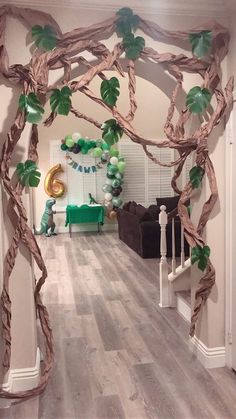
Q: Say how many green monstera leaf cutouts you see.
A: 12